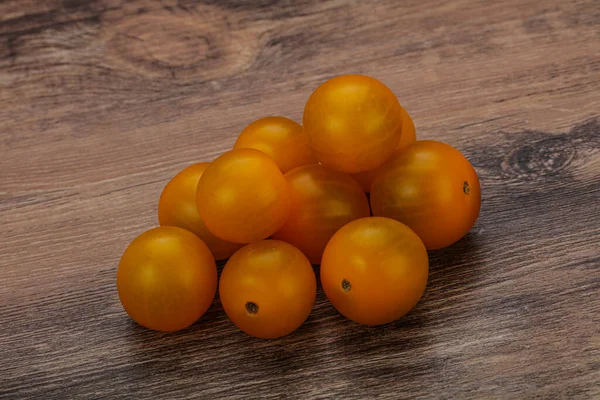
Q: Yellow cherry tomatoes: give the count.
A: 10